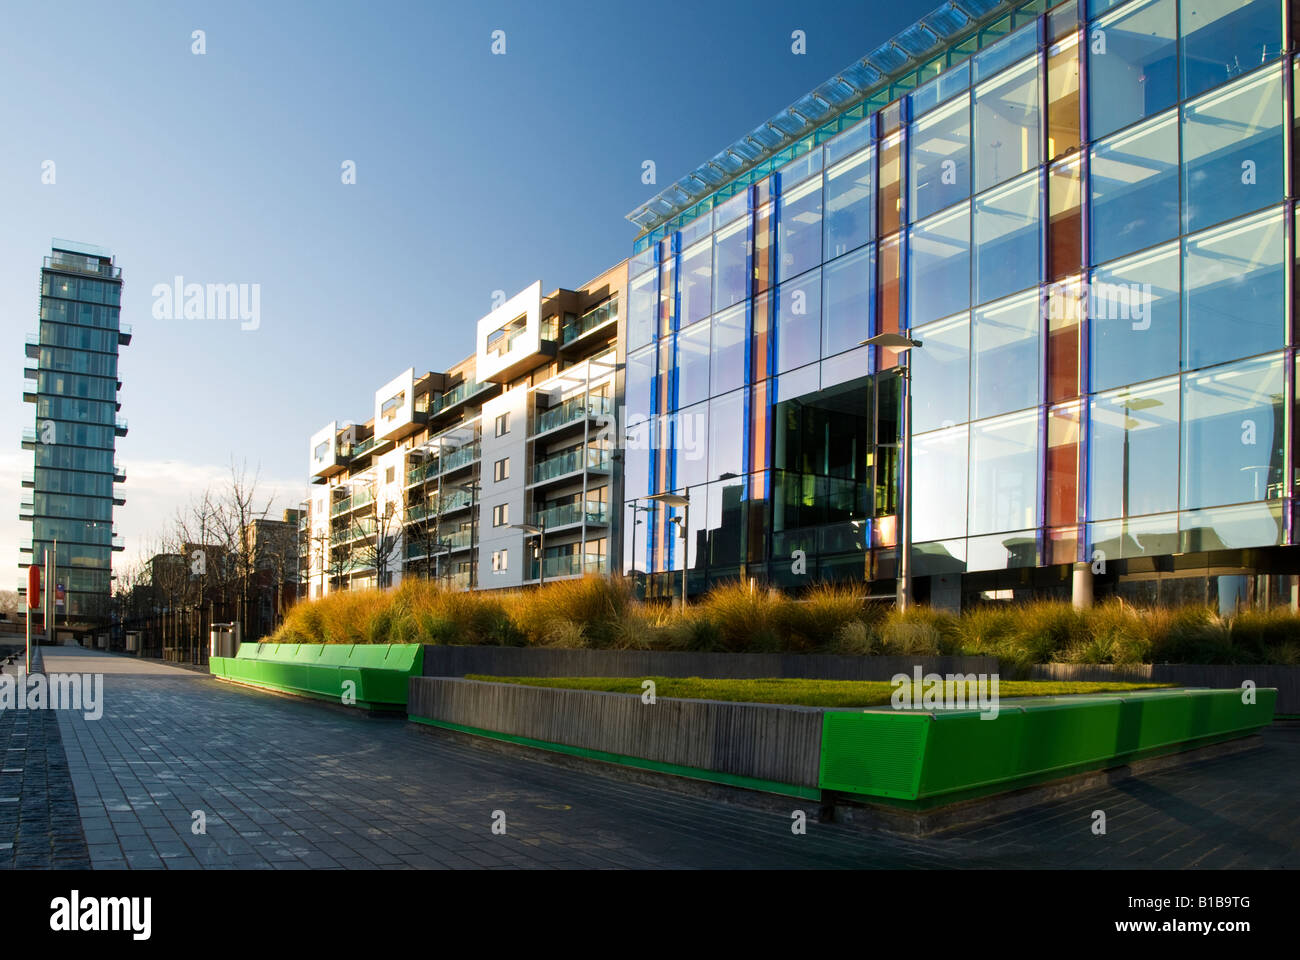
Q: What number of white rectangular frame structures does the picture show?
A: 3